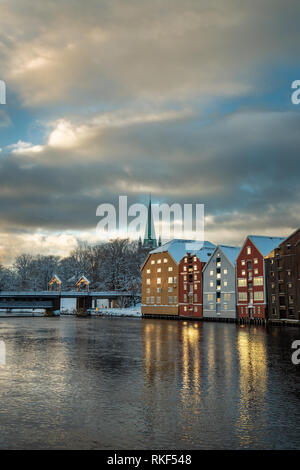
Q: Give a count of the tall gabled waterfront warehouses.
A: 5